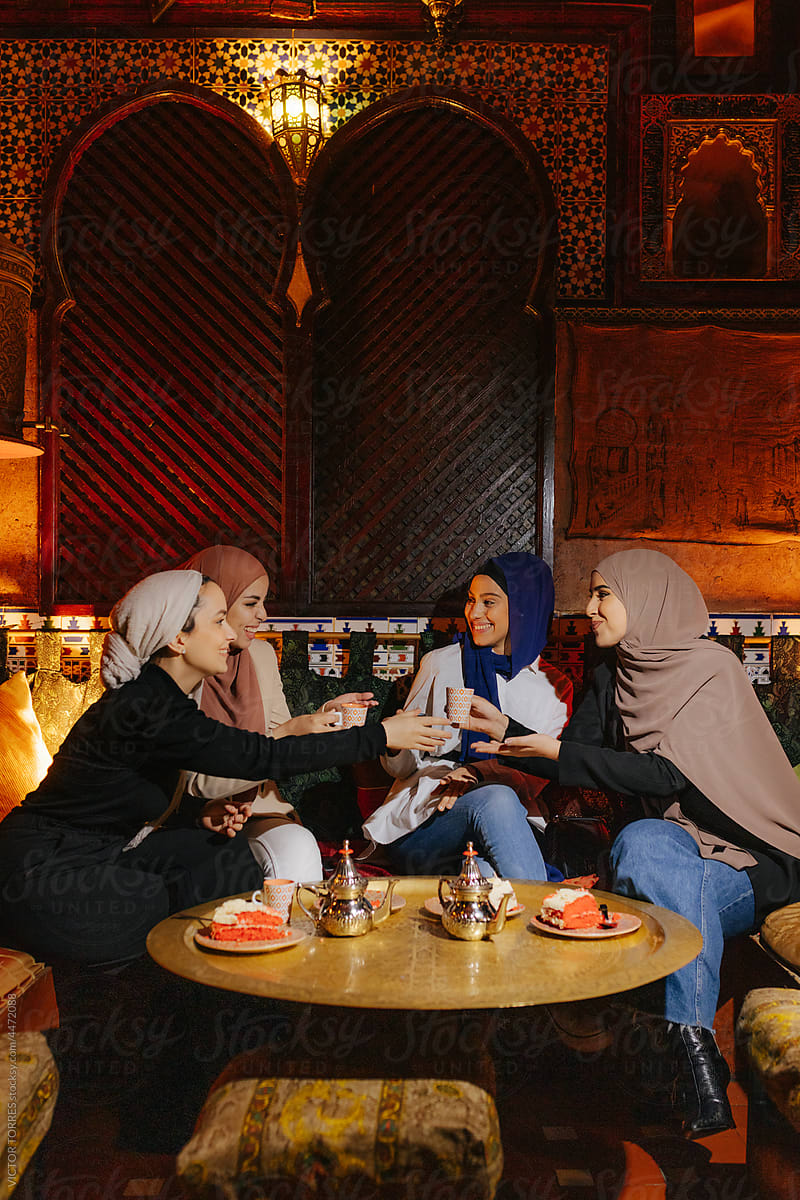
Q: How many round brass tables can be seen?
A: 1